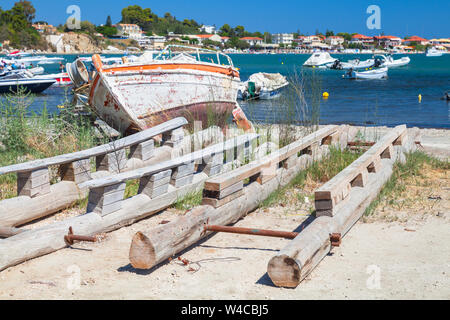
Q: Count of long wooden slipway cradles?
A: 4